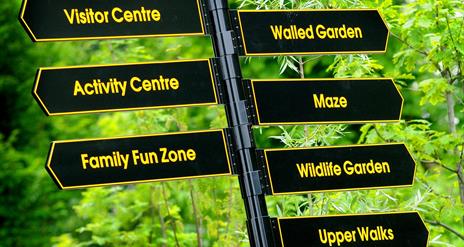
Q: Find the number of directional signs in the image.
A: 7